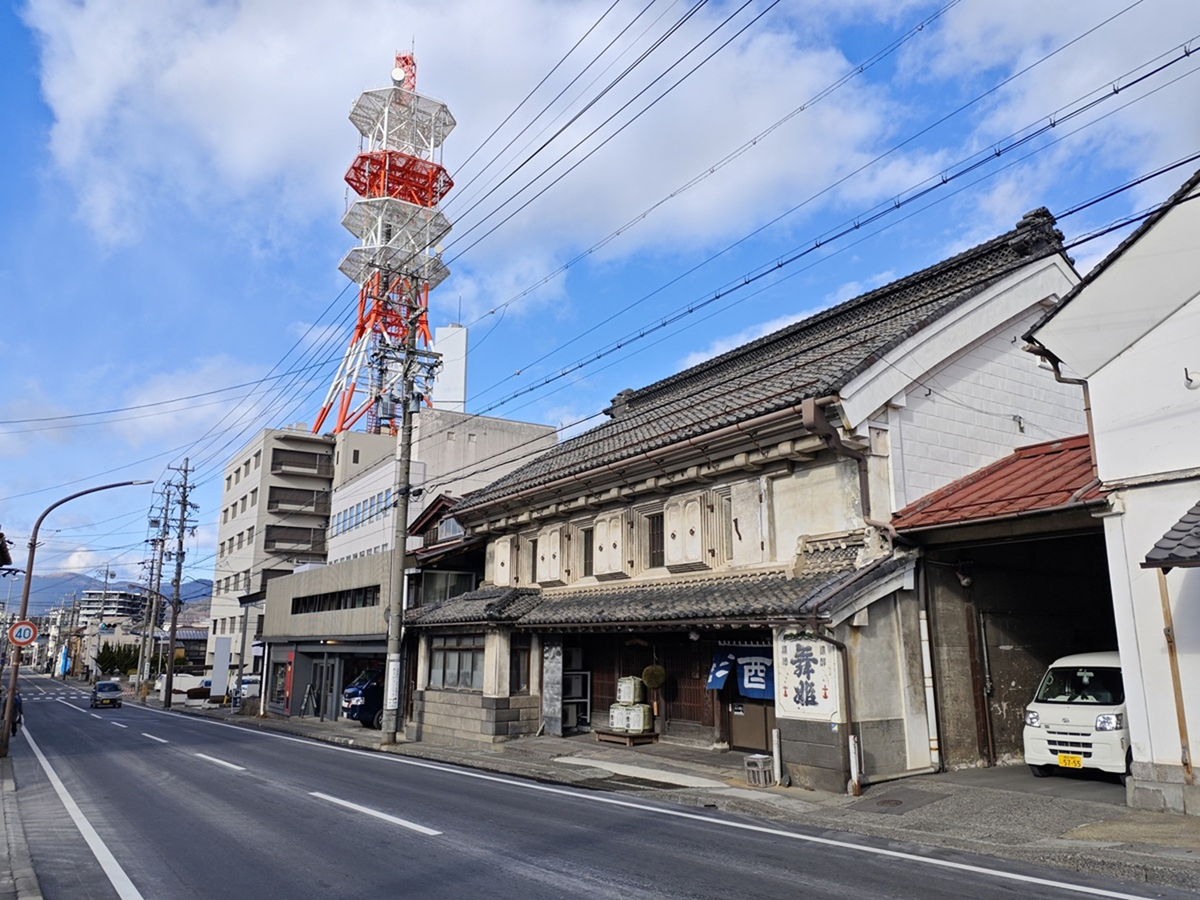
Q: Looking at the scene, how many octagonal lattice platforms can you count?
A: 4